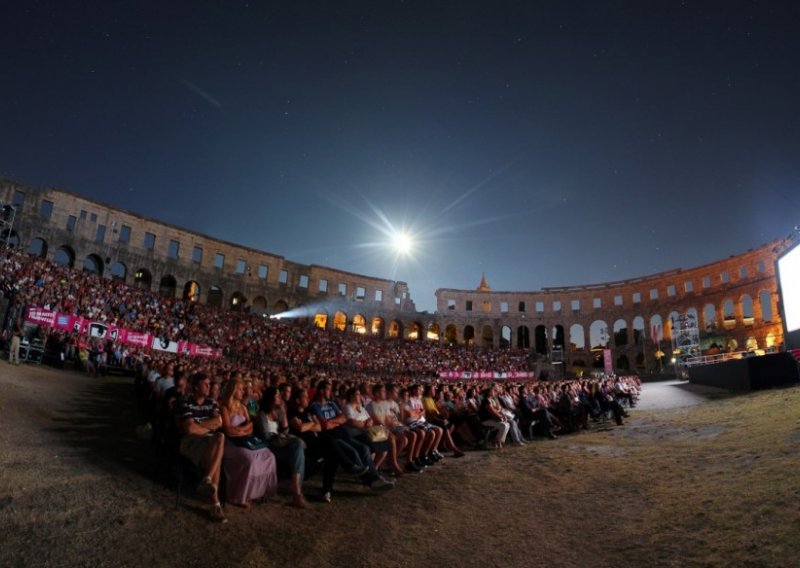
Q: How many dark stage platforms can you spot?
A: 1